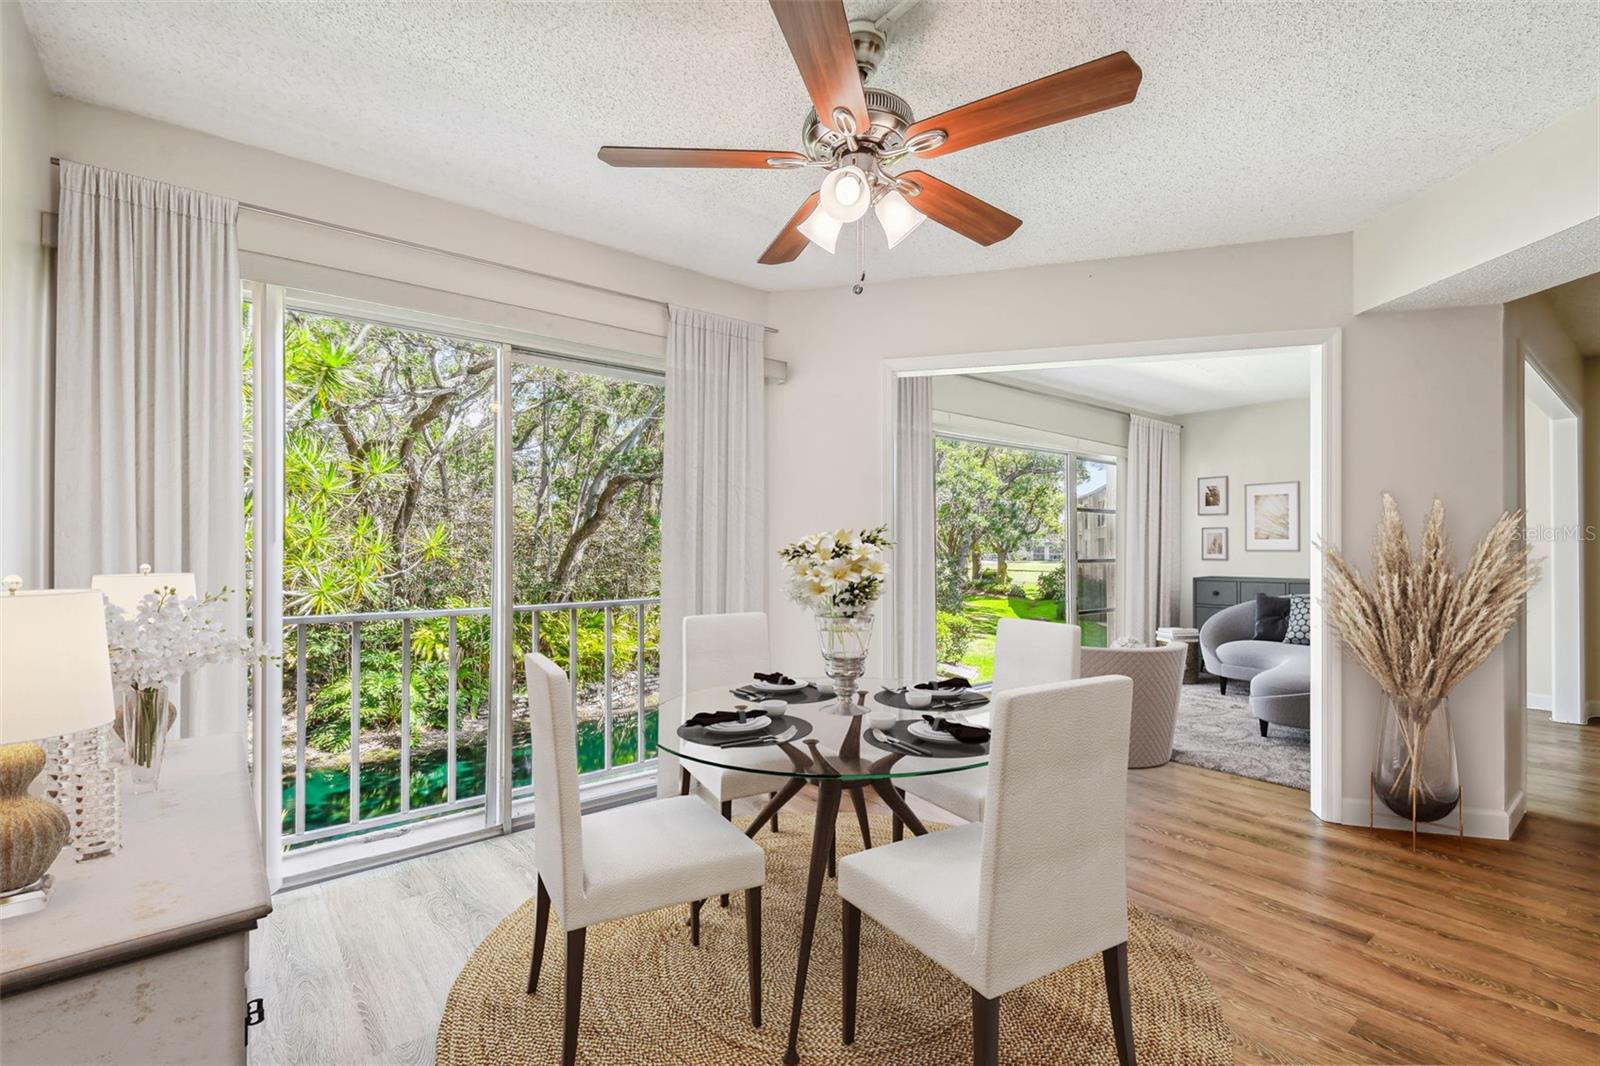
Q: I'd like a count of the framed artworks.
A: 3